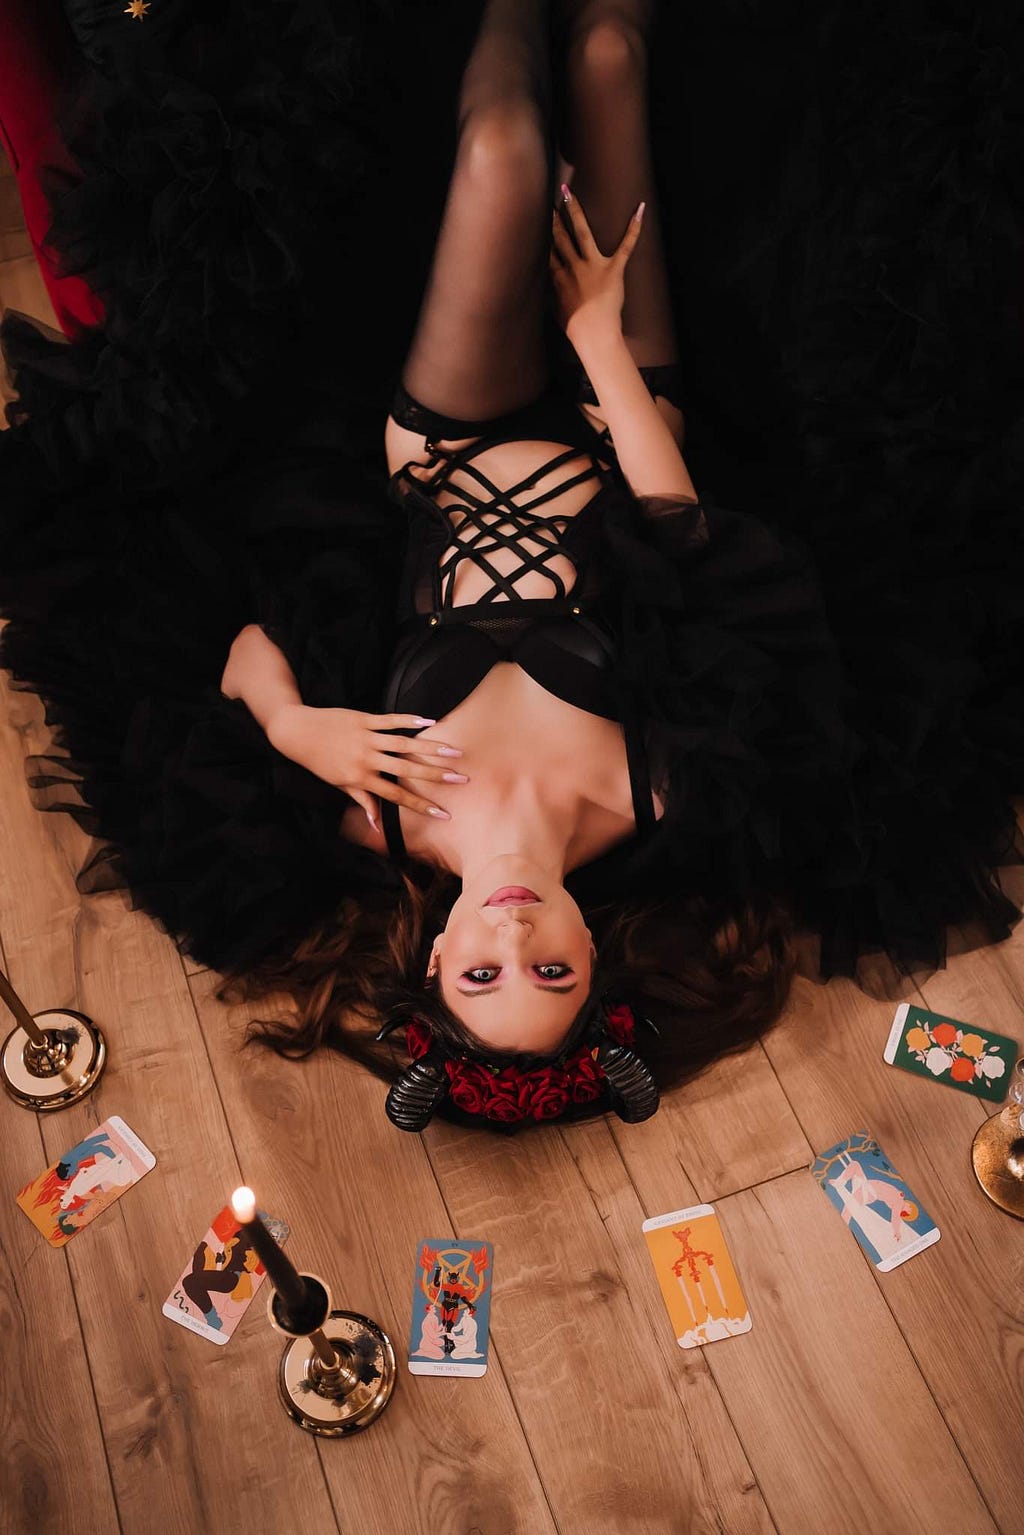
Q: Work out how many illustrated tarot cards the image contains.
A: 6